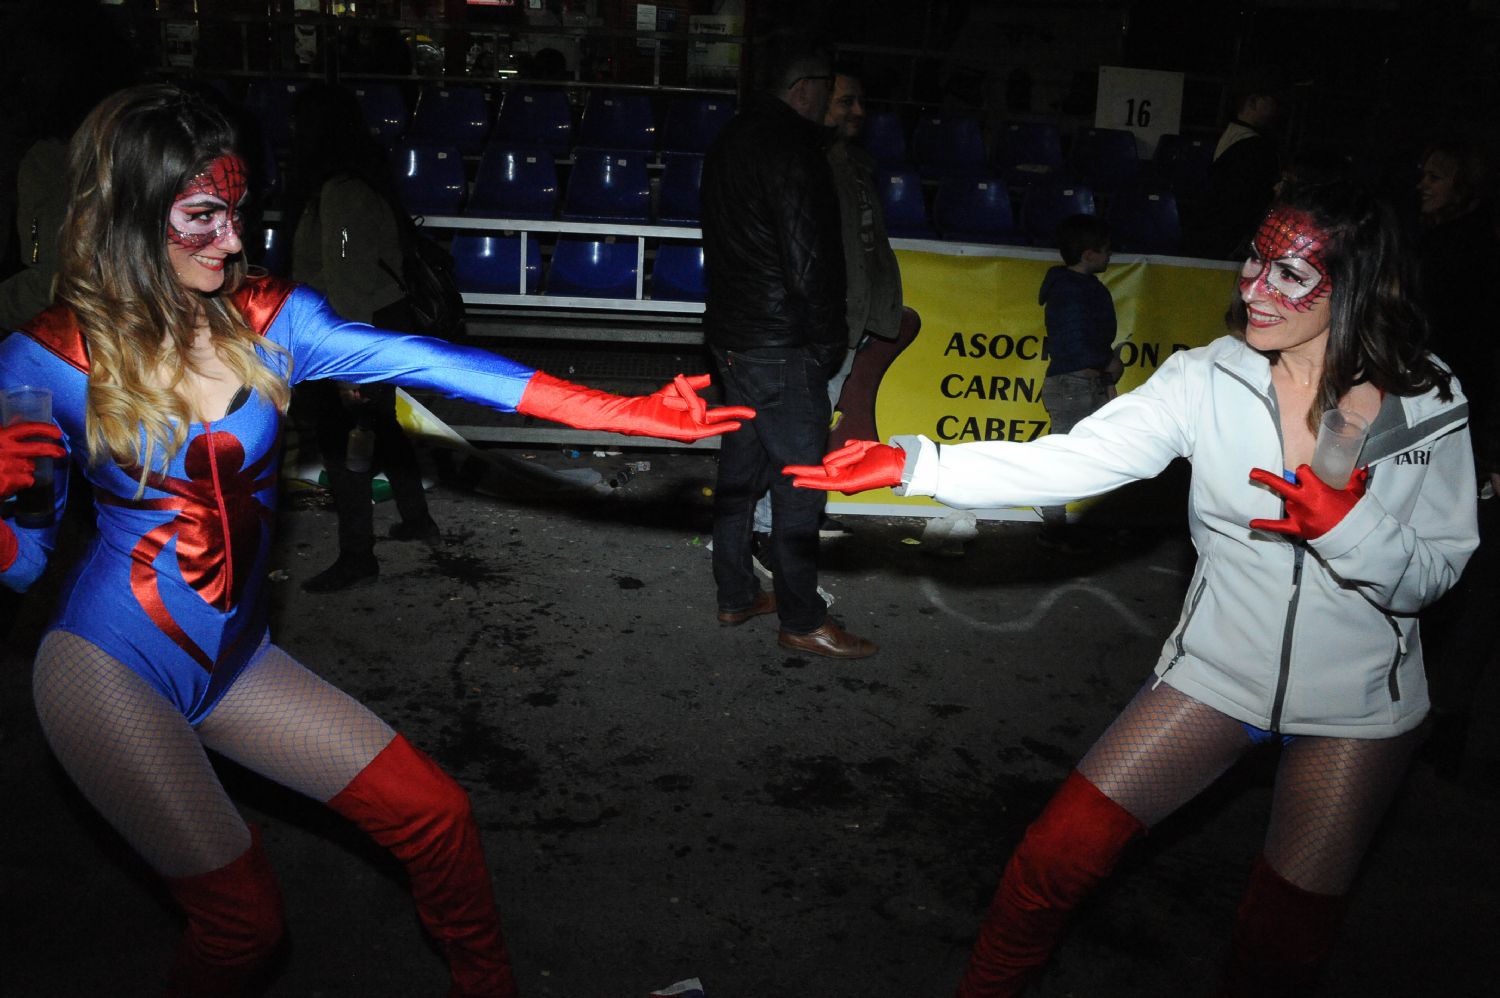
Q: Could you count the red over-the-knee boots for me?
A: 4